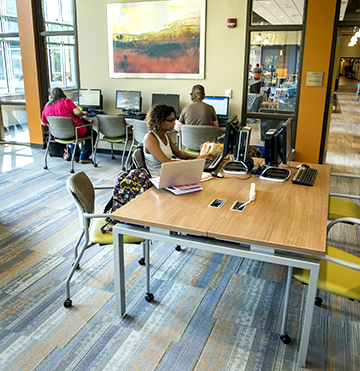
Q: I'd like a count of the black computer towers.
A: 2